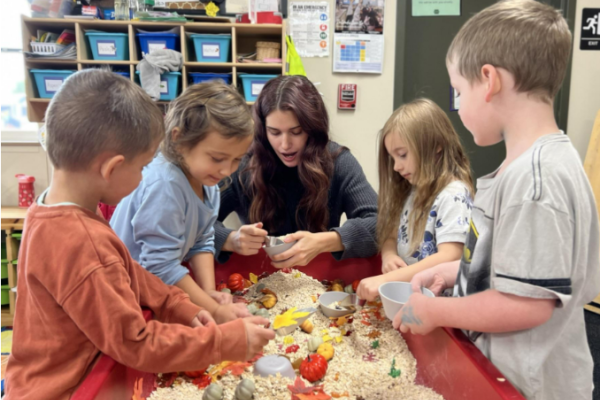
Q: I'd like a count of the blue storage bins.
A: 8